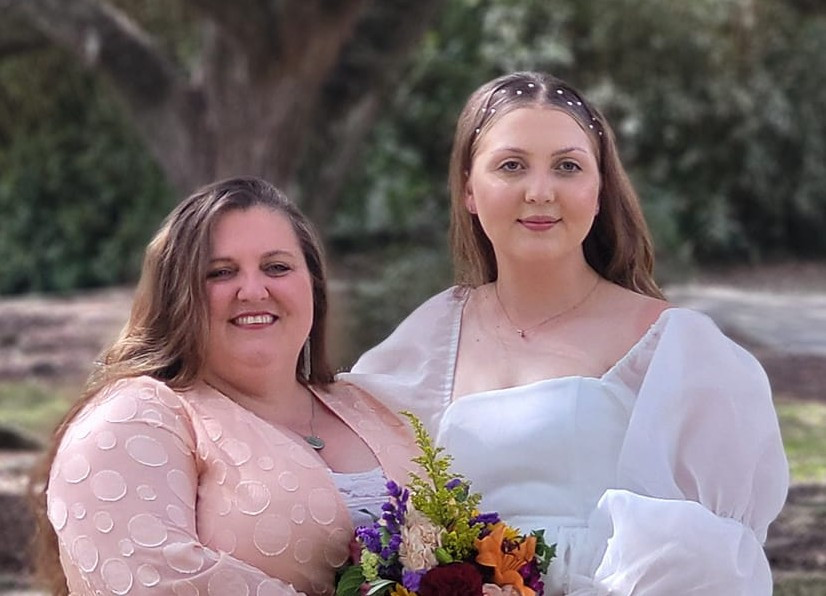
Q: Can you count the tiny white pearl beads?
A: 12